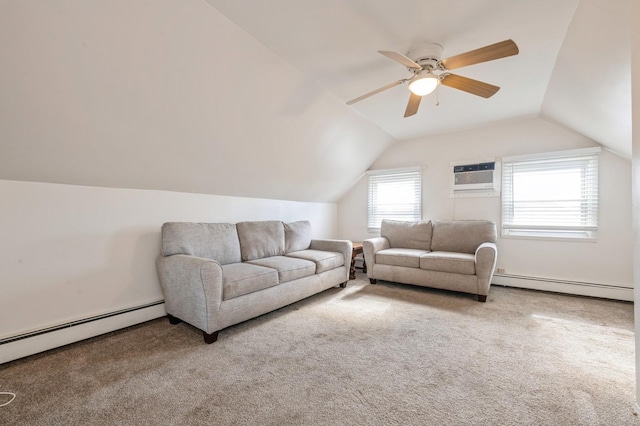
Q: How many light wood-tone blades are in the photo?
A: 5